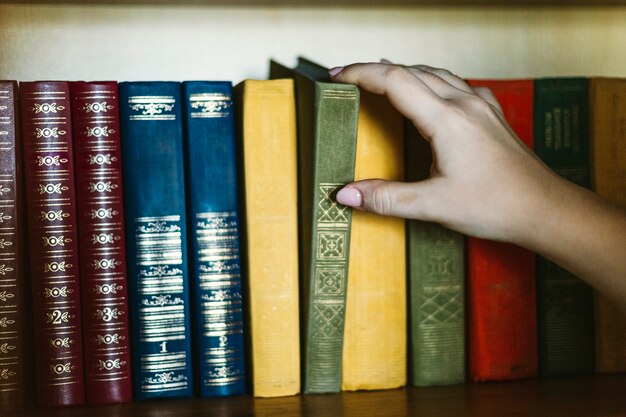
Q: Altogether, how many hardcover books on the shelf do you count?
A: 12